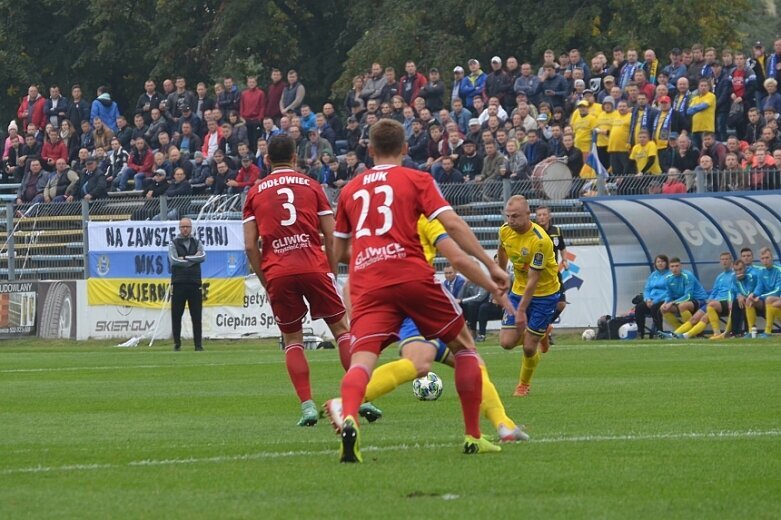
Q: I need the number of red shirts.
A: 2